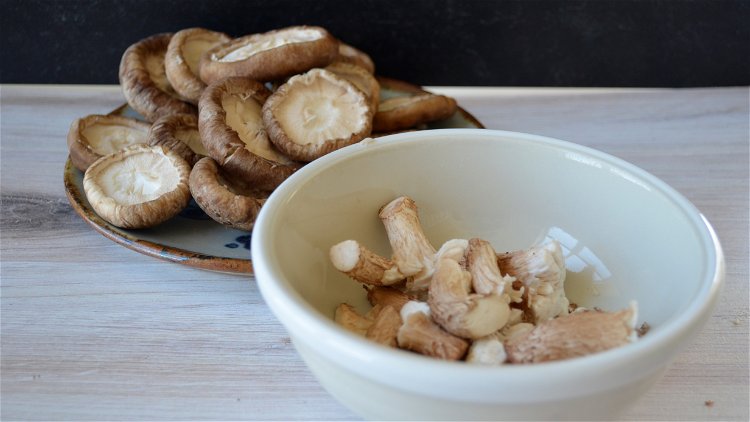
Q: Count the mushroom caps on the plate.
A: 12